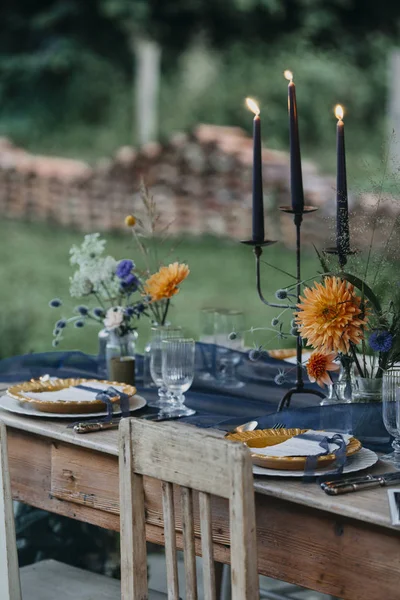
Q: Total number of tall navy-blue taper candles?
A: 3